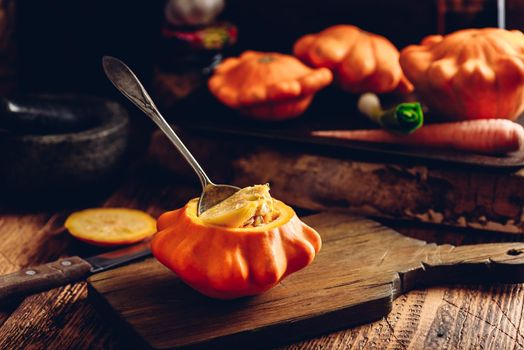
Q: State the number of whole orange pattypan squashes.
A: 3